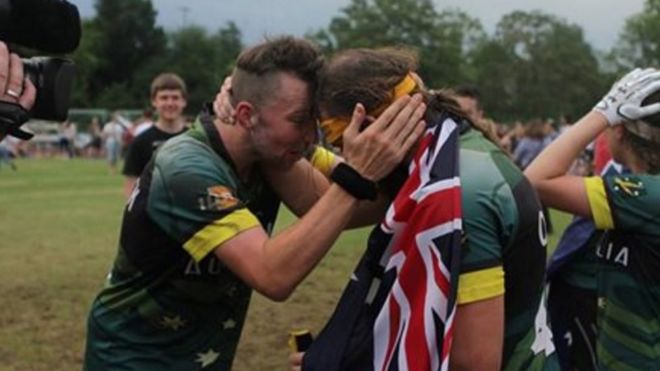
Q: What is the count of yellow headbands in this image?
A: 1